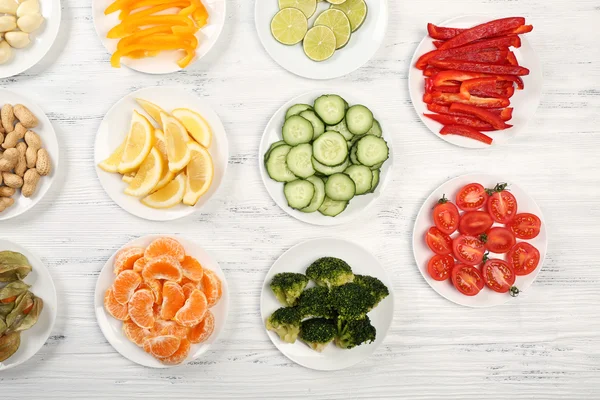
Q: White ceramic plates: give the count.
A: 11